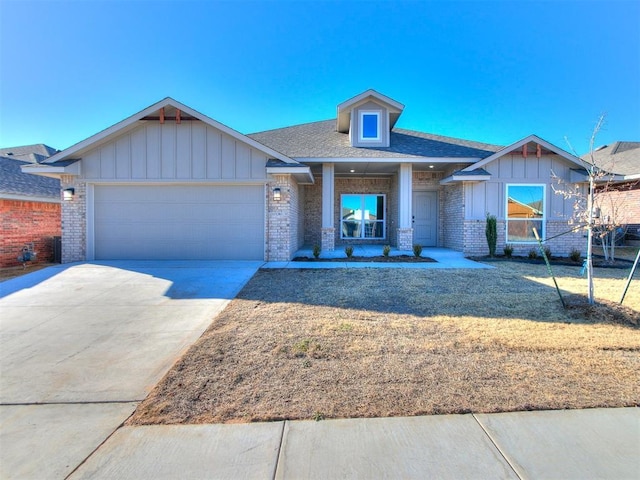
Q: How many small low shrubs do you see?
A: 8